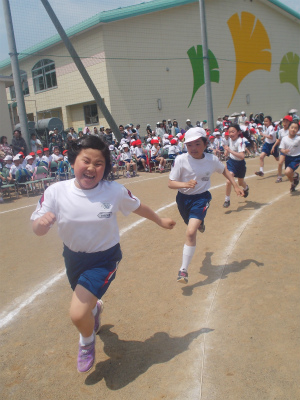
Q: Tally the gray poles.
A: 3